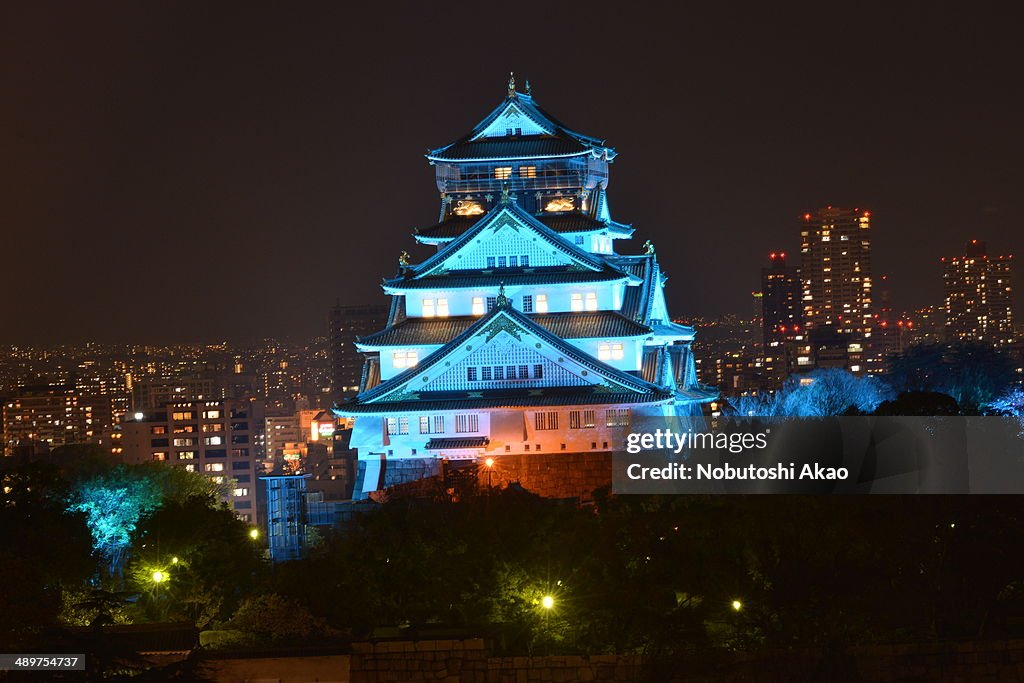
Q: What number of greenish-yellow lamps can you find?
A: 5